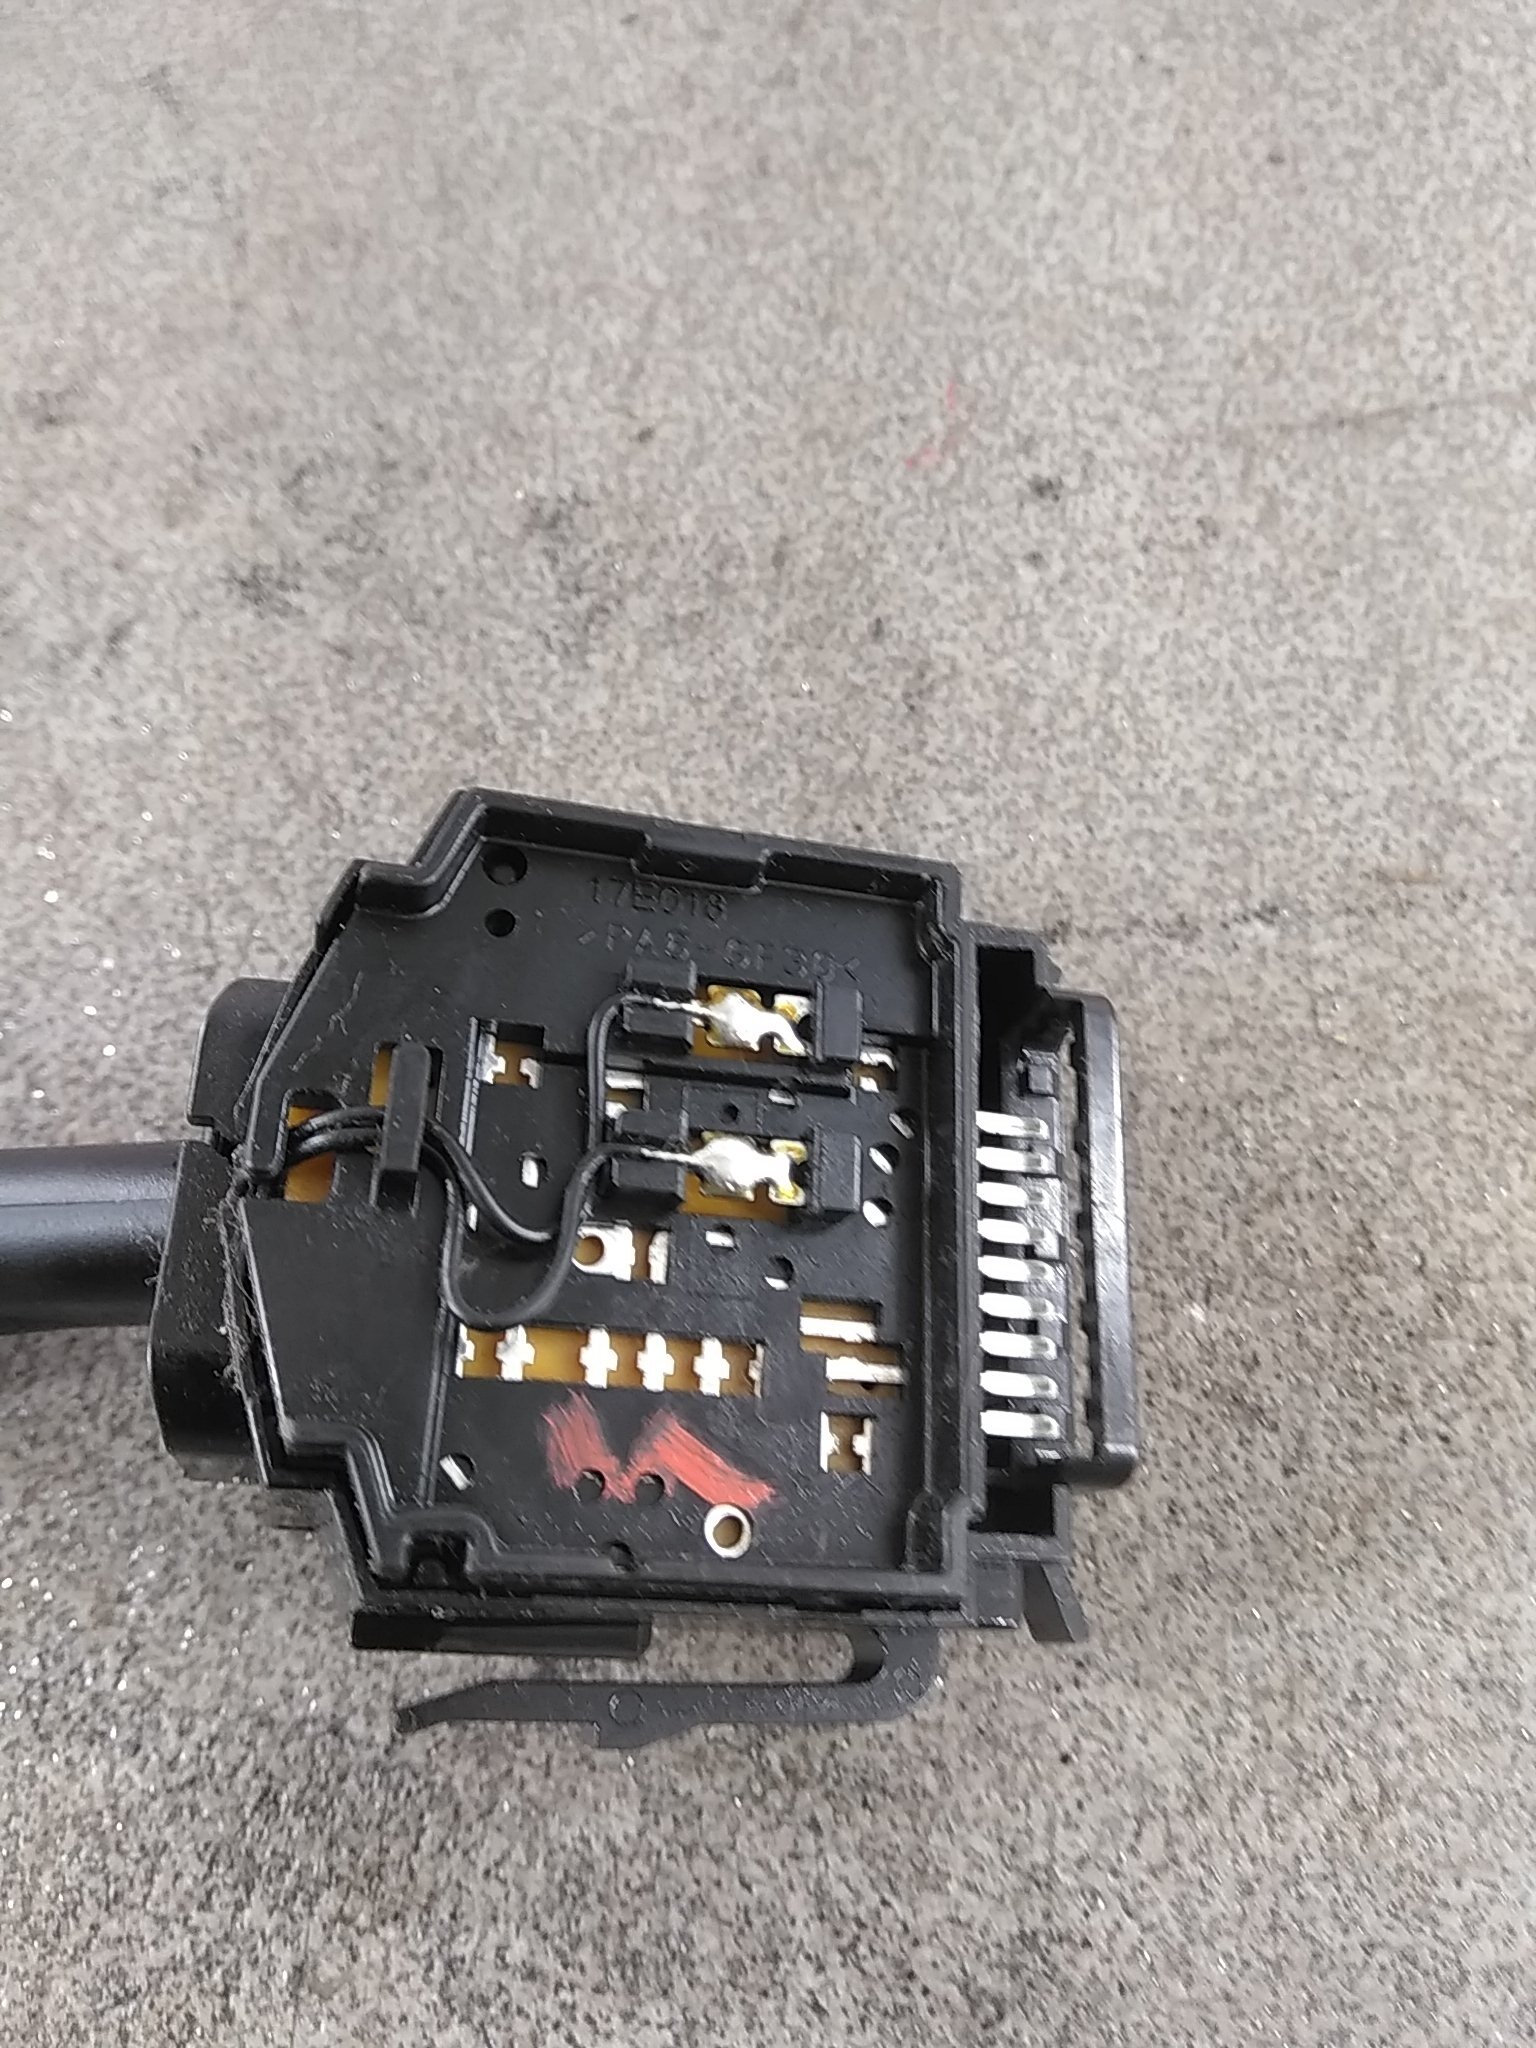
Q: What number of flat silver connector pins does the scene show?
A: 9